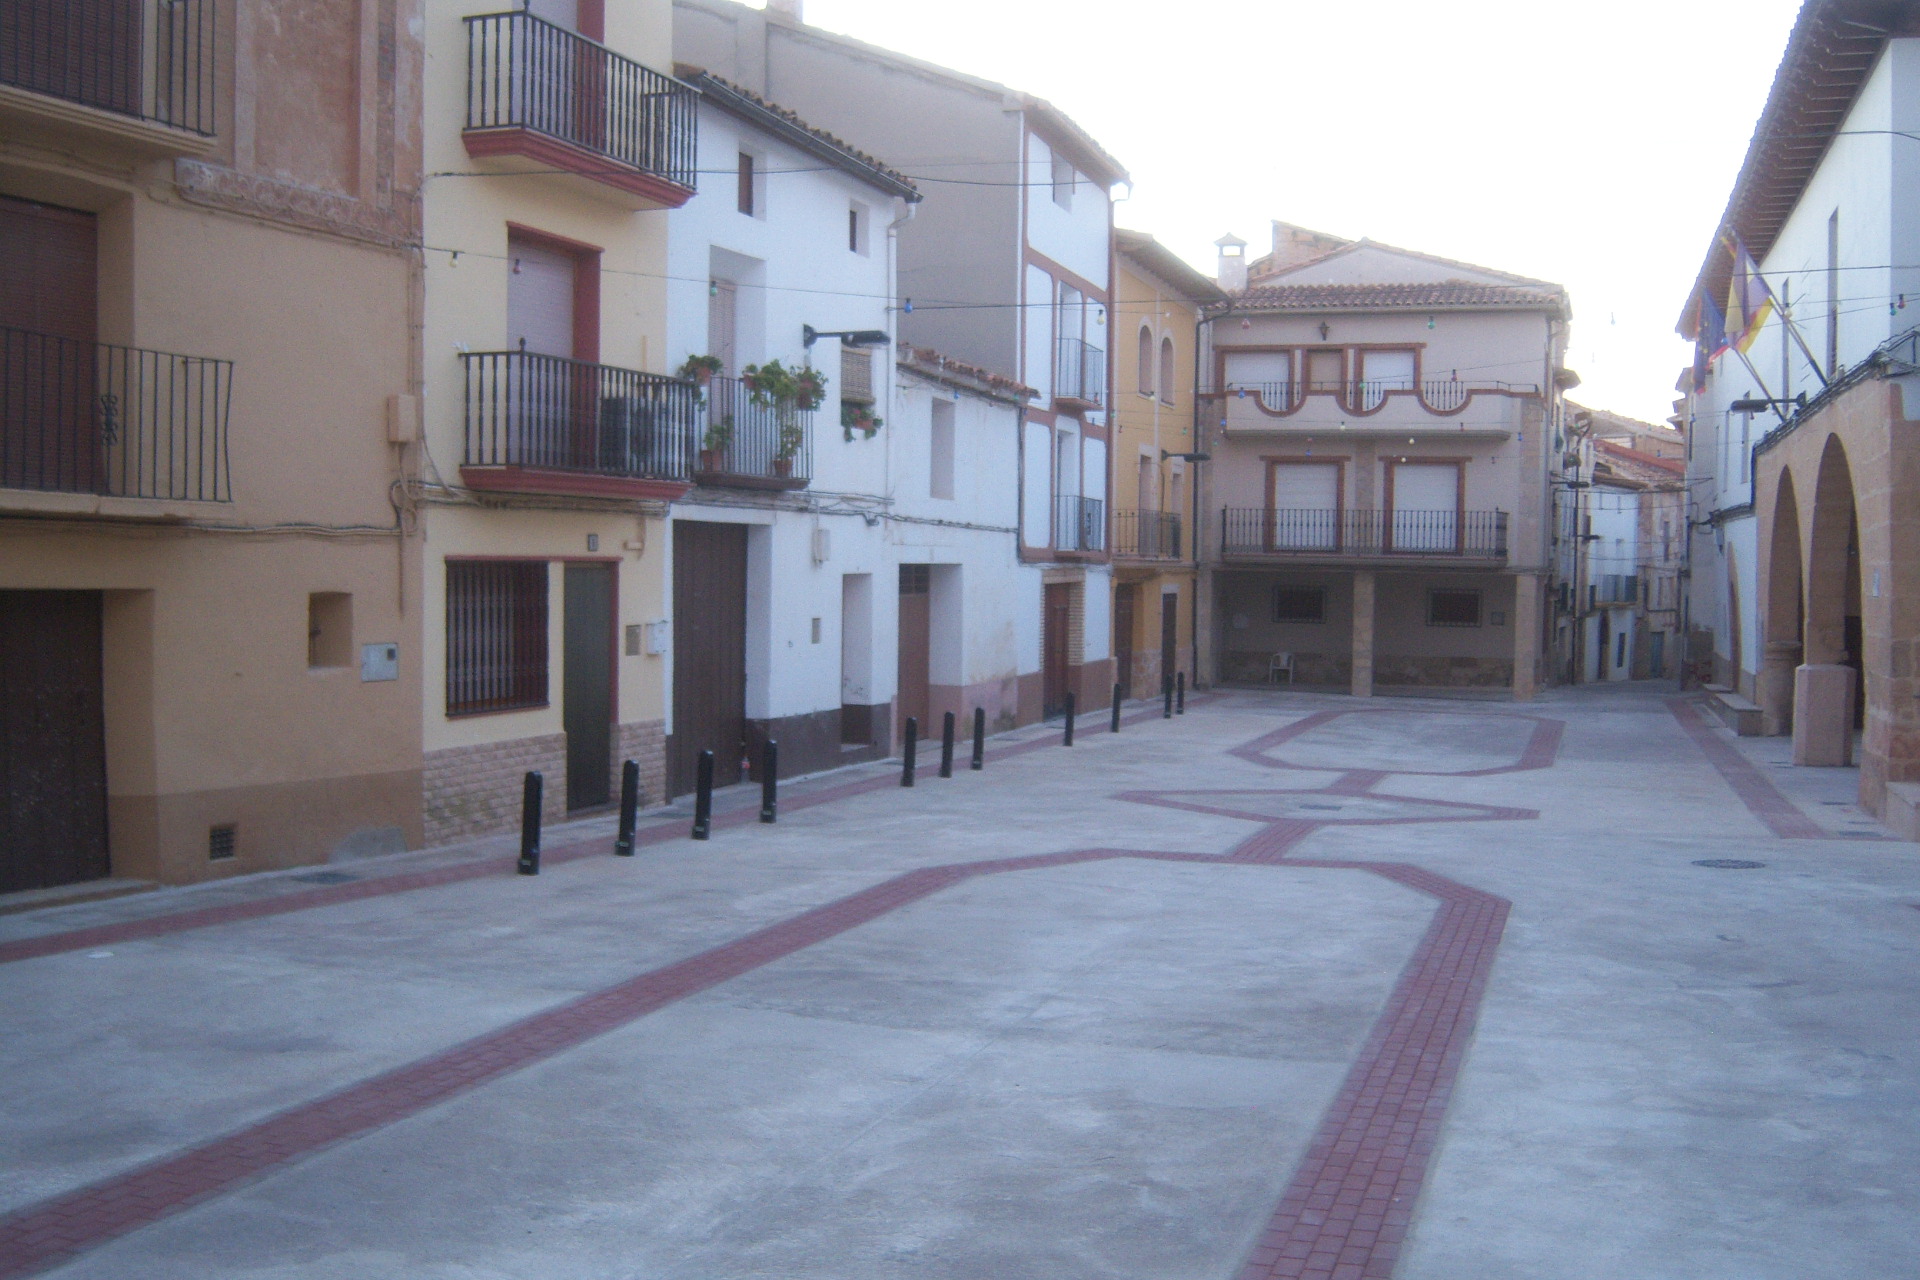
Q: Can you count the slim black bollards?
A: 11